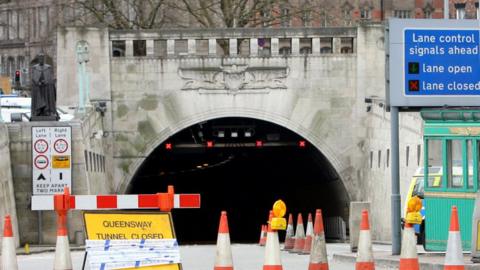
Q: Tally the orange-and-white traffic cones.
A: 13